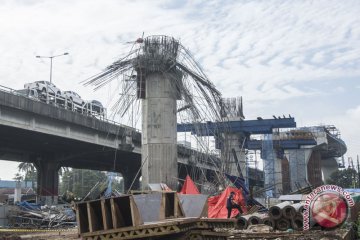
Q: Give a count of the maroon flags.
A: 0